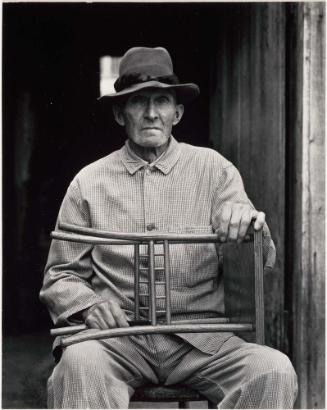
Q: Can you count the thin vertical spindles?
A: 3